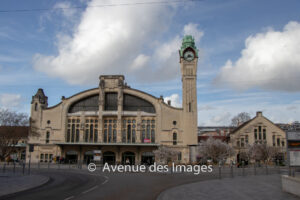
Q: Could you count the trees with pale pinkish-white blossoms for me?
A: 3